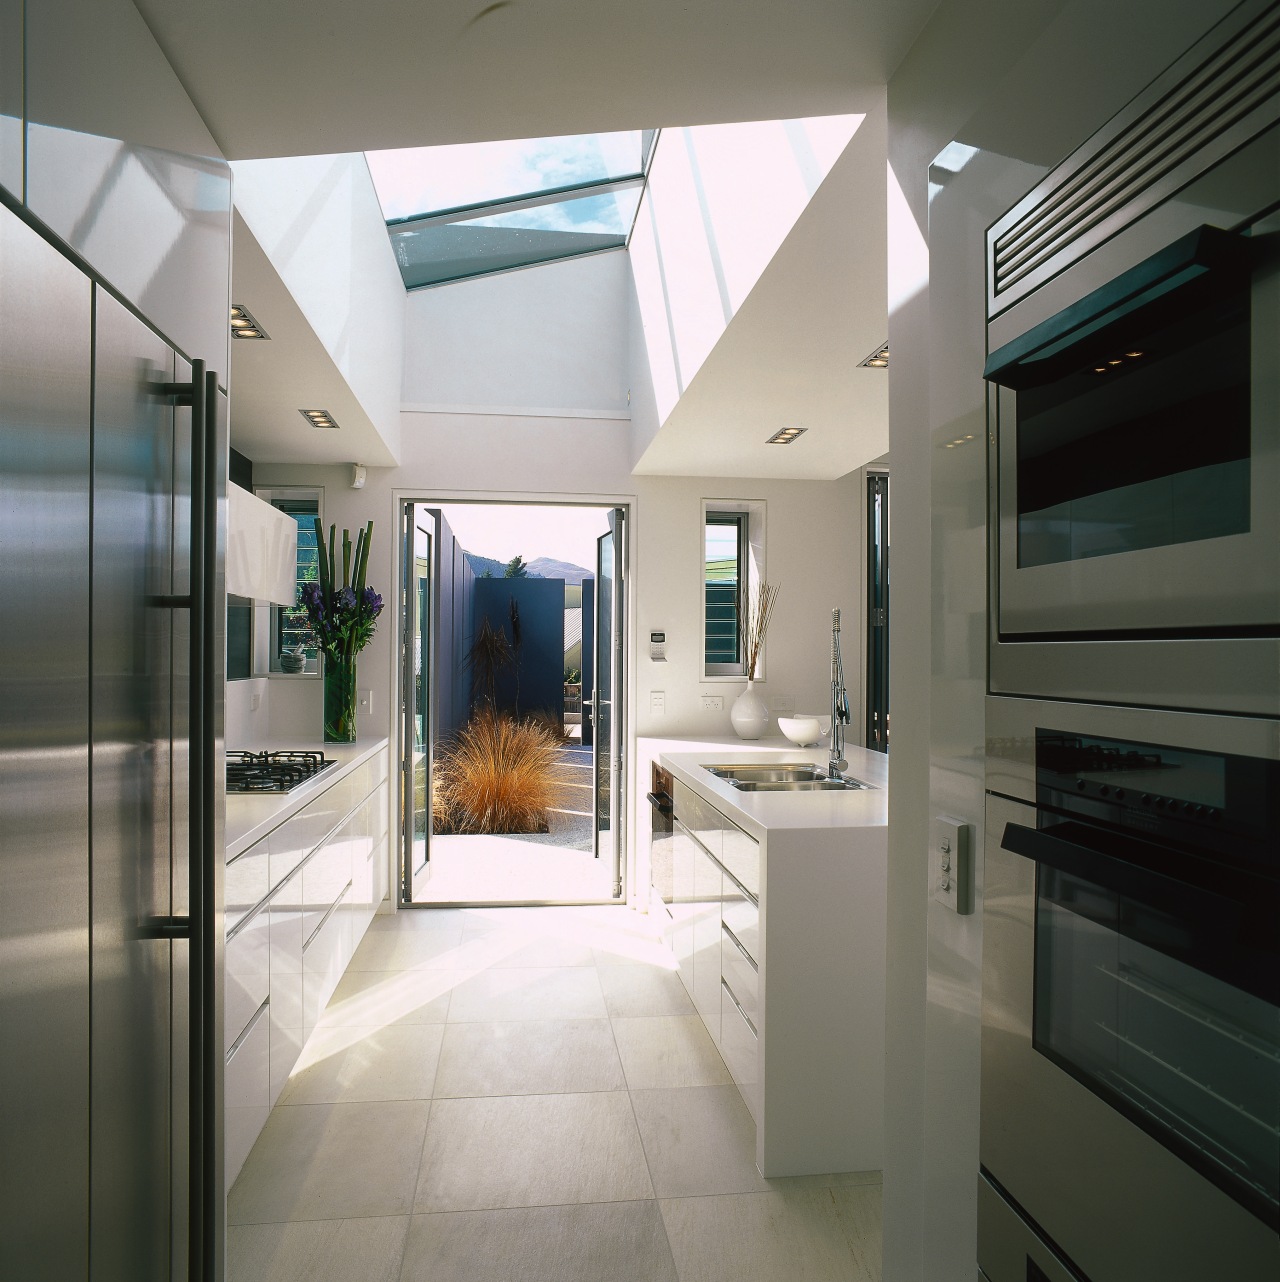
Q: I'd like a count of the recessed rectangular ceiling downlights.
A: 4